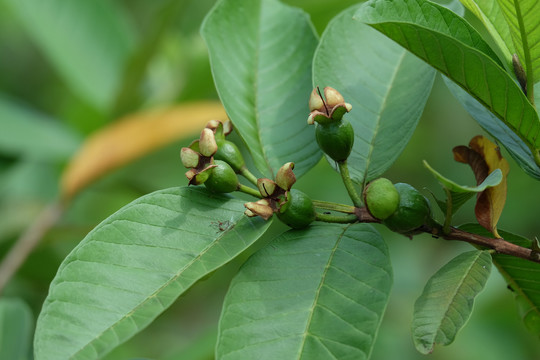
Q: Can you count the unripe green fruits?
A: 6